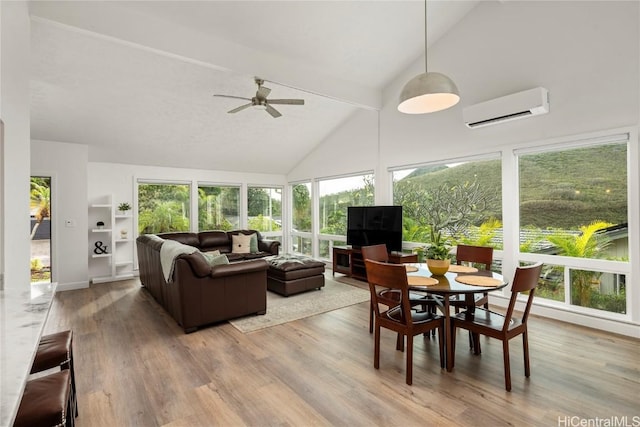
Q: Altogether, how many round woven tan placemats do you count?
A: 4